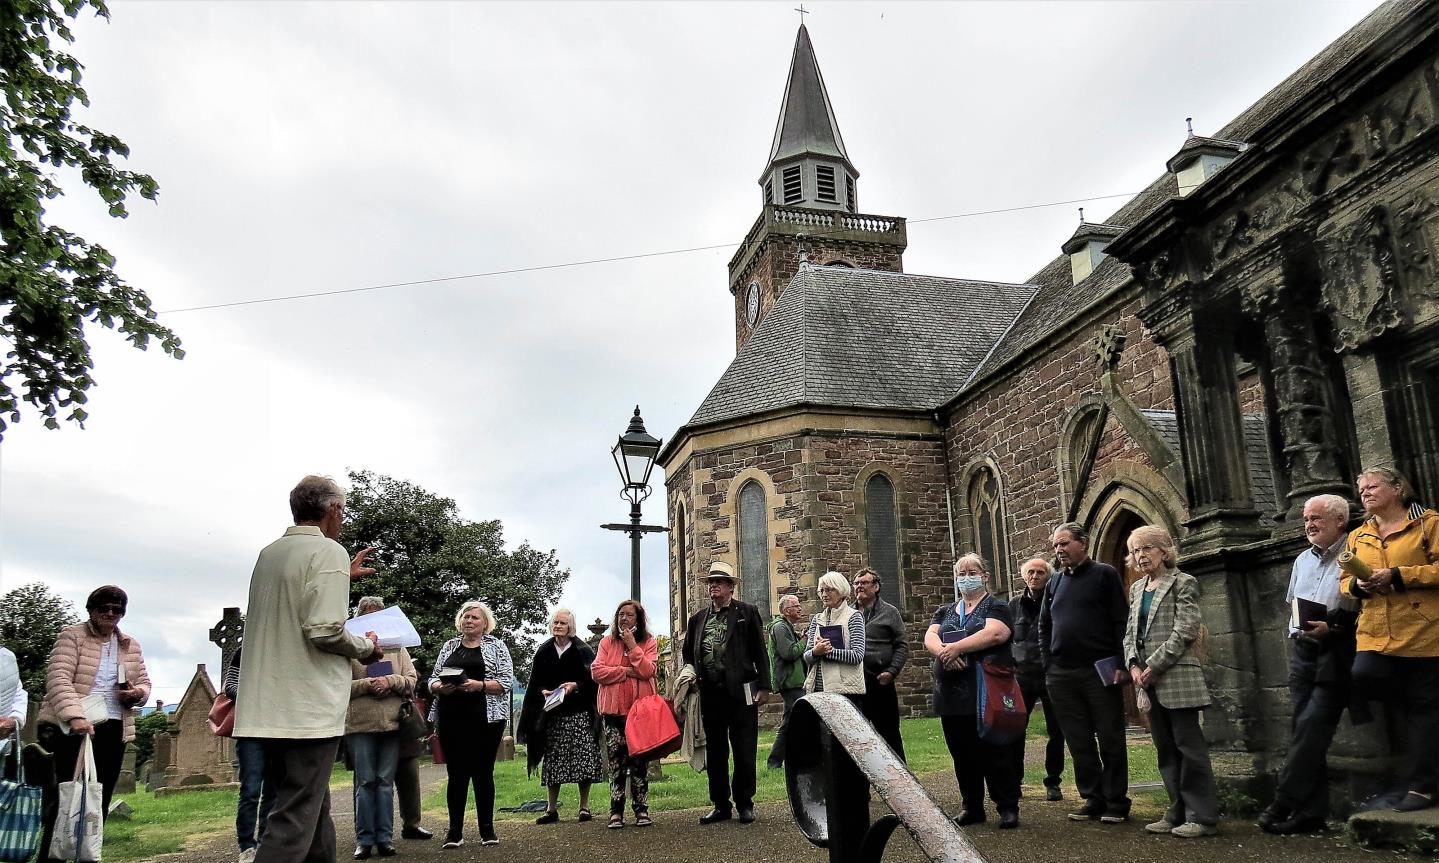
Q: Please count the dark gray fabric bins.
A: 0